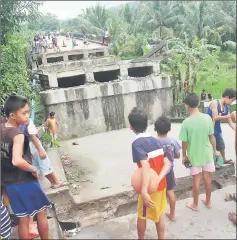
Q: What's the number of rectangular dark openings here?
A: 6